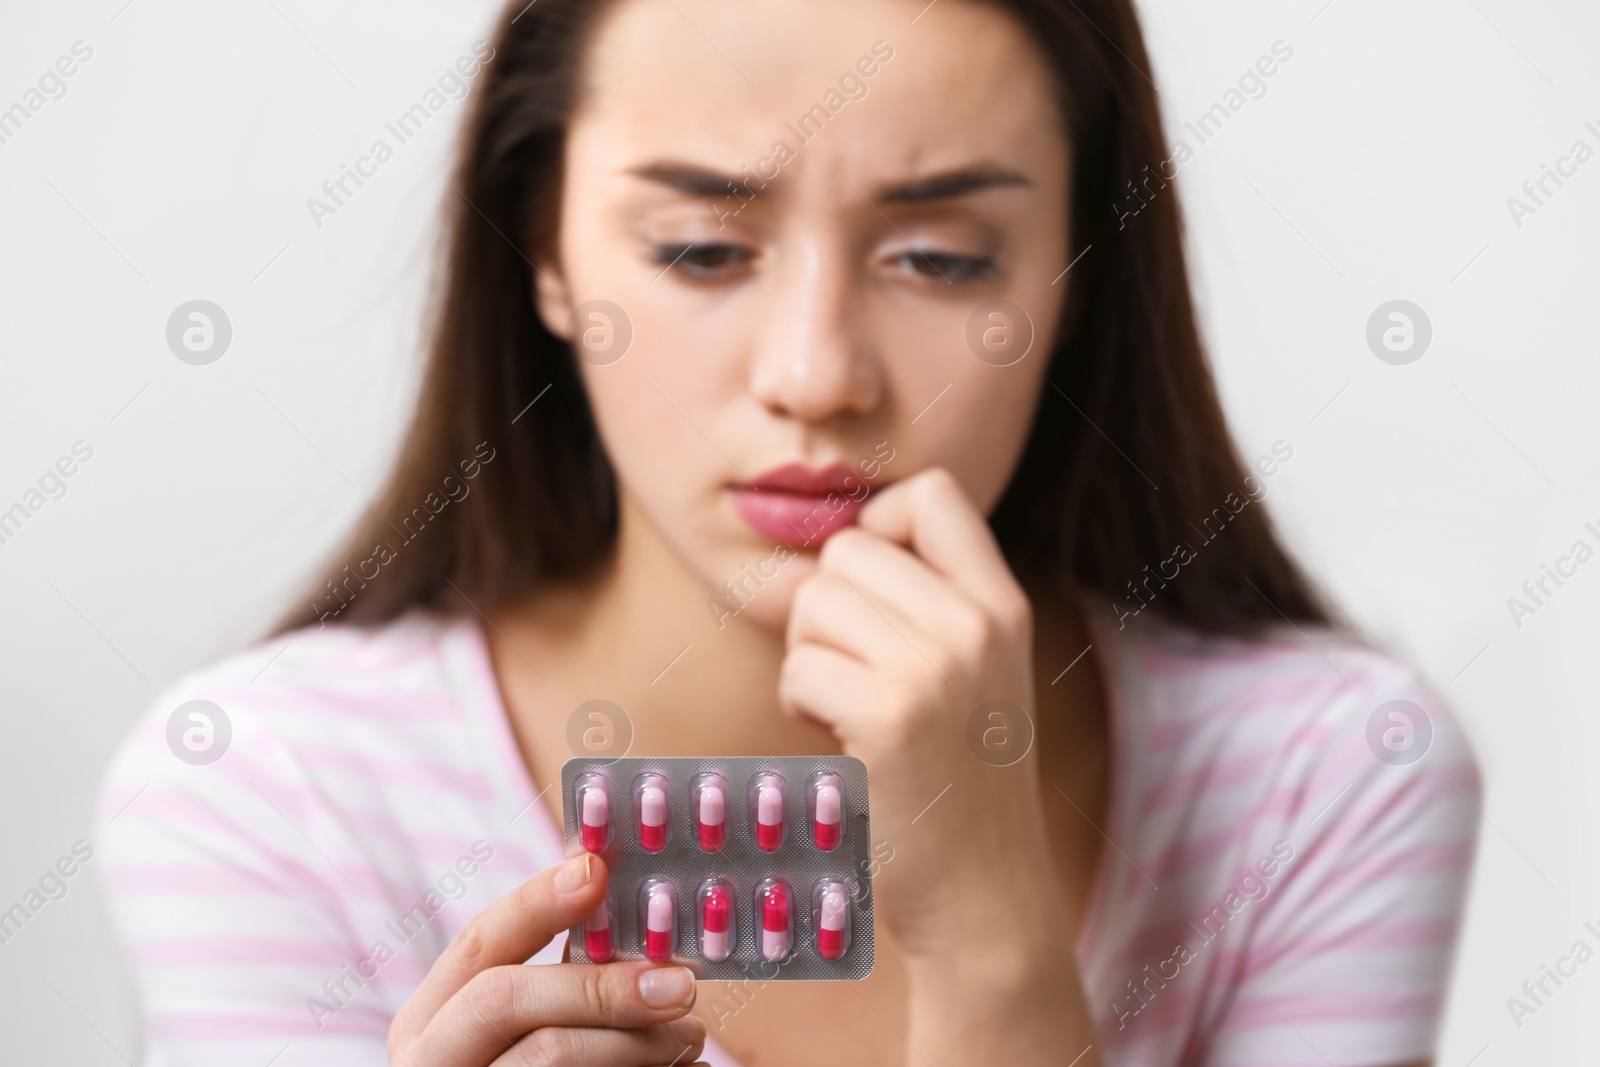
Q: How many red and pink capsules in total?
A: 10